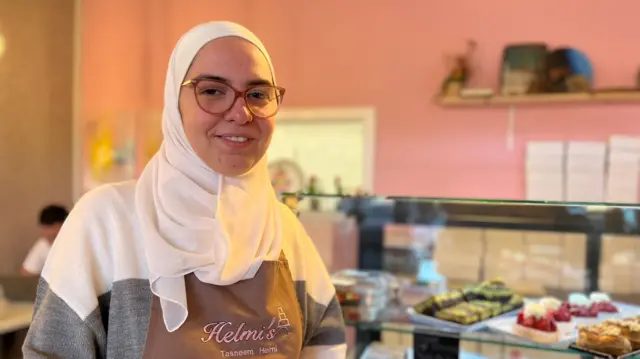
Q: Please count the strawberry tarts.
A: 4